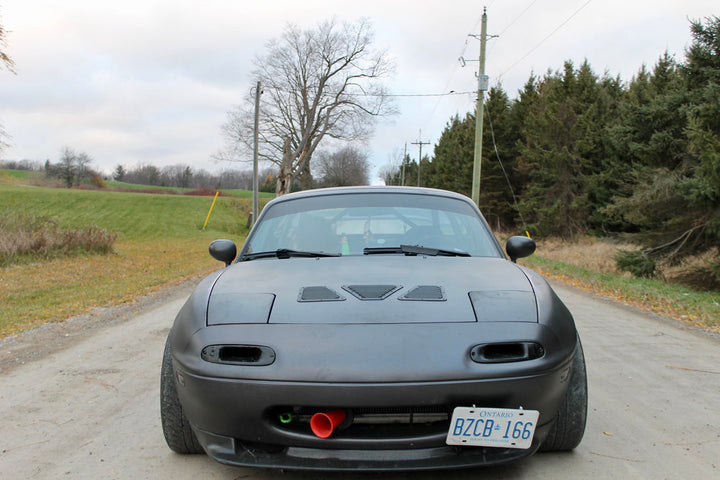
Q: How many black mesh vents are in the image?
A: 3